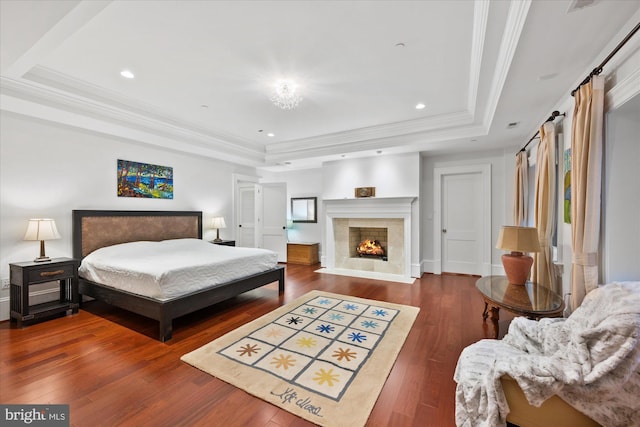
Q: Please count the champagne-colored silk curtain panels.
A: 3